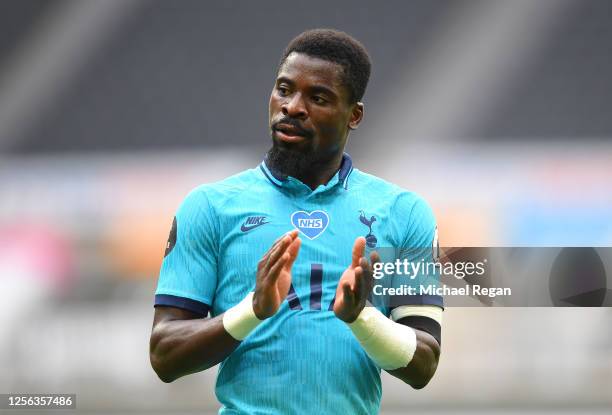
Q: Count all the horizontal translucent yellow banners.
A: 0